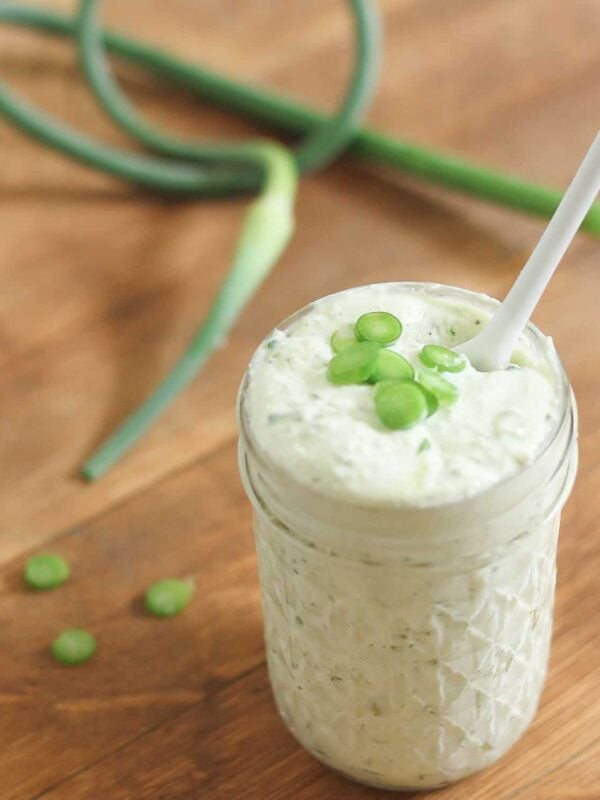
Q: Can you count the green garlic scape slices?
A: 11